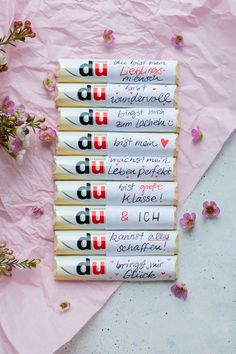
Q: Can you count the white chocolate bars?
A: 9